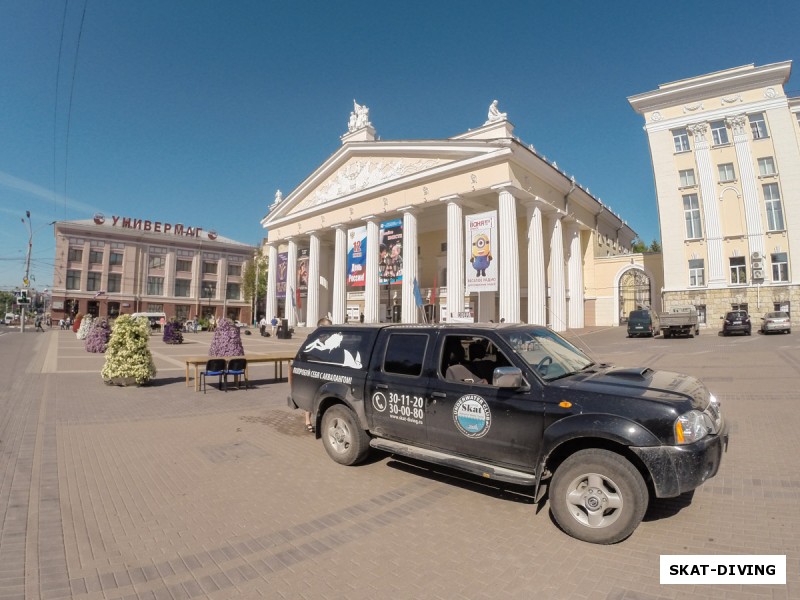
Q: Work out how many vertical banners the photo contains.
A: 5